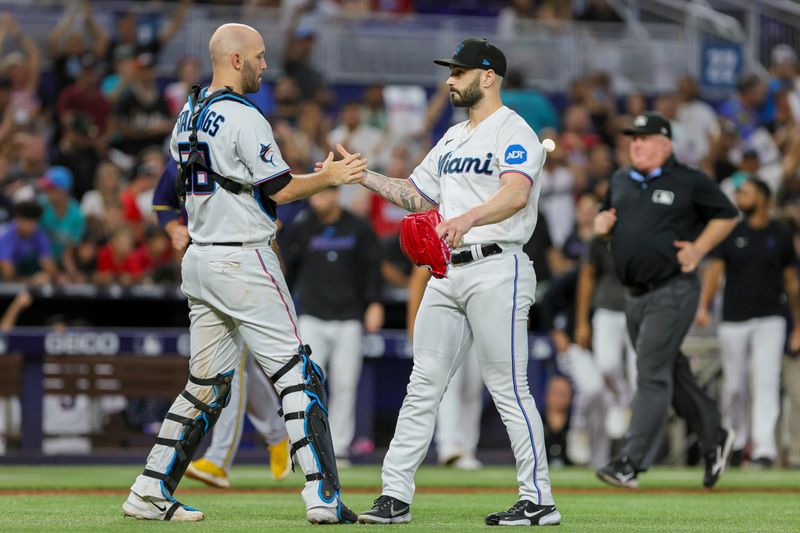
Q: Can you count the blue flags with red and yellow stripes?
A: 0